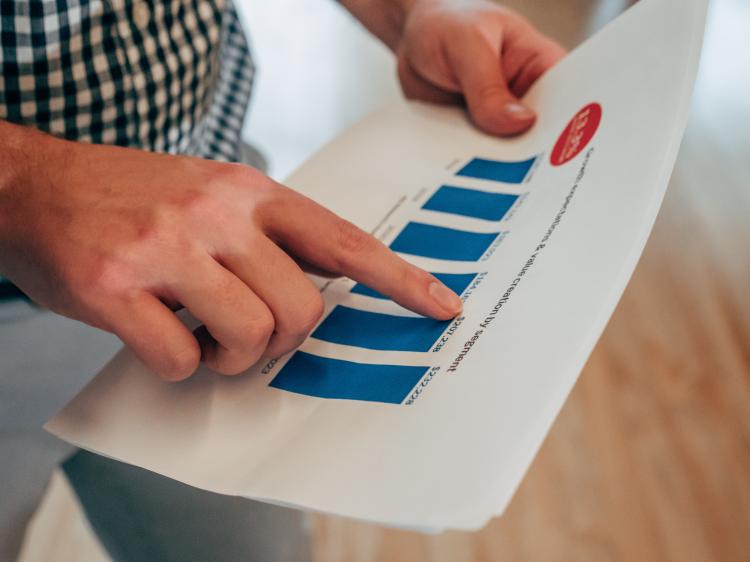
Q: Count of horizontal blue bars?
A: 6